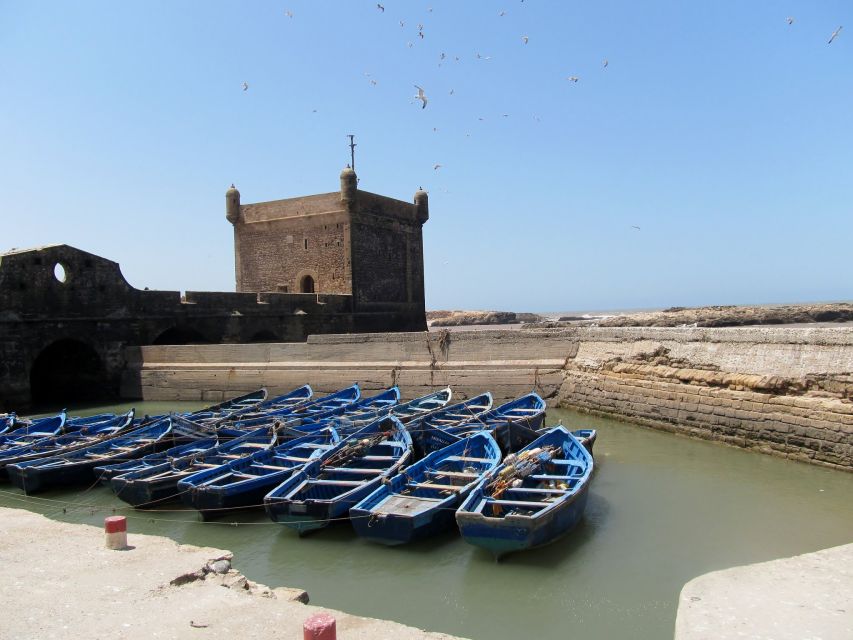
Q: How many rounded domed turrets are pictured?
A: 3